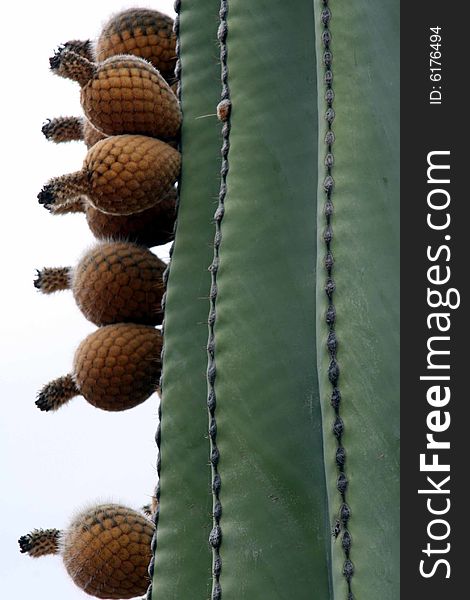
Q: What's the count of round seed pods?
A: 8